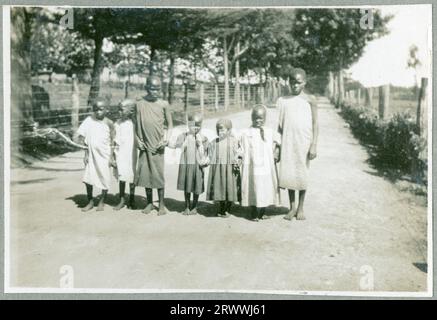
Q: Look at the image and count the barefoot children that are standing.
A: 7